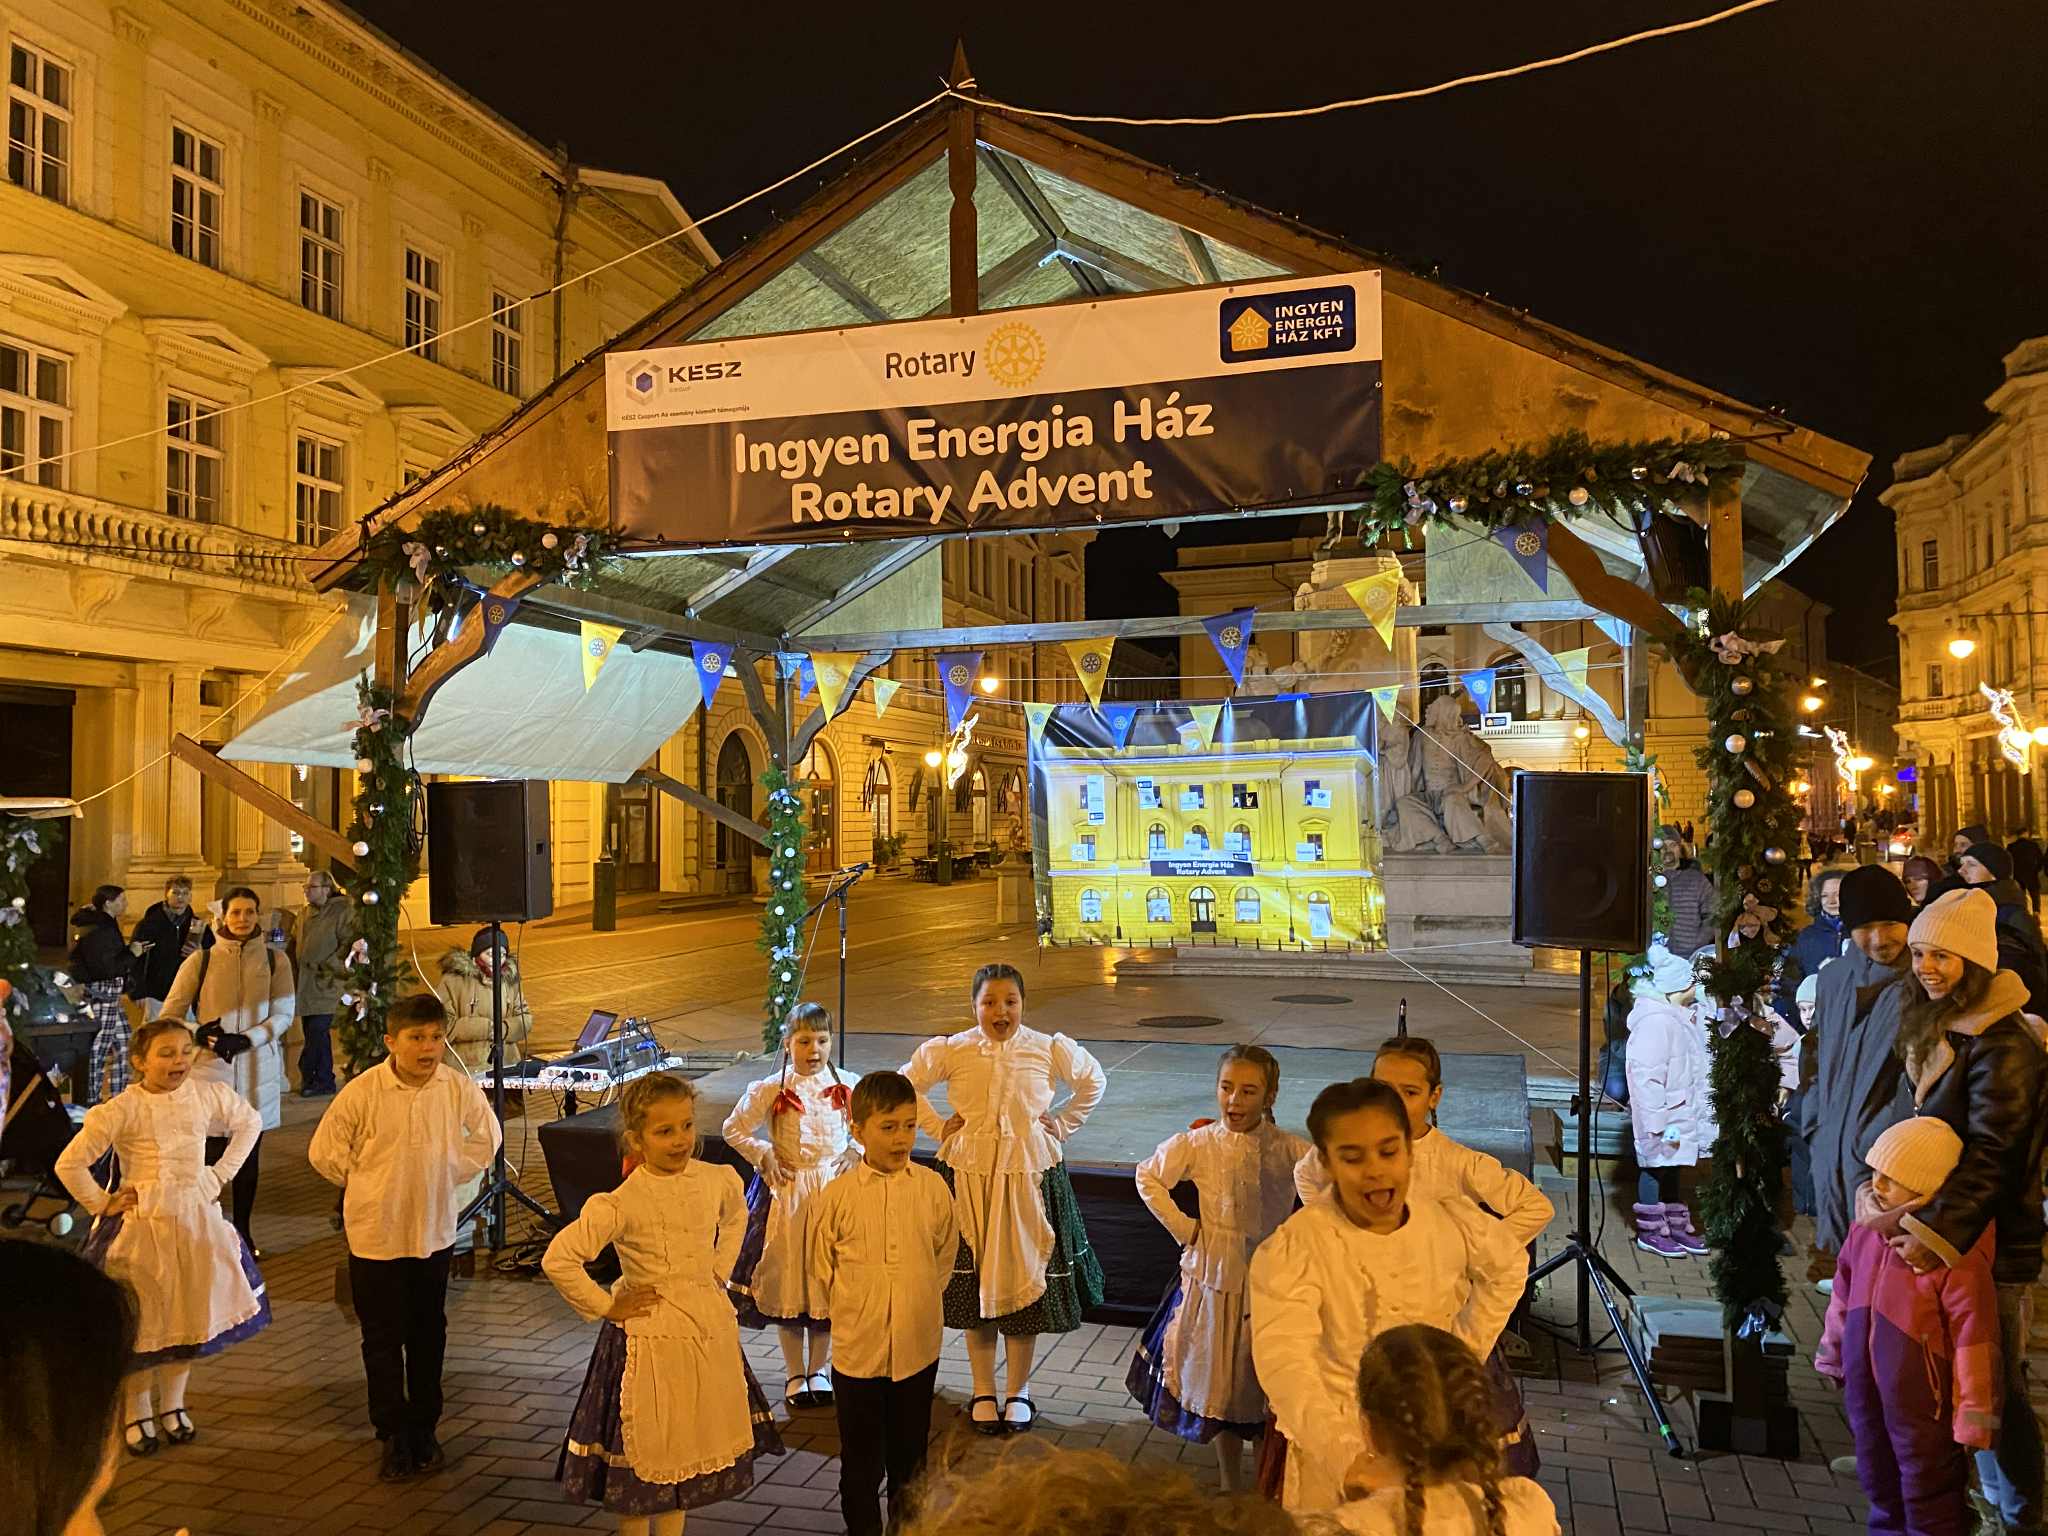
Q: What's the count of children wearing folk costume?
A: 10